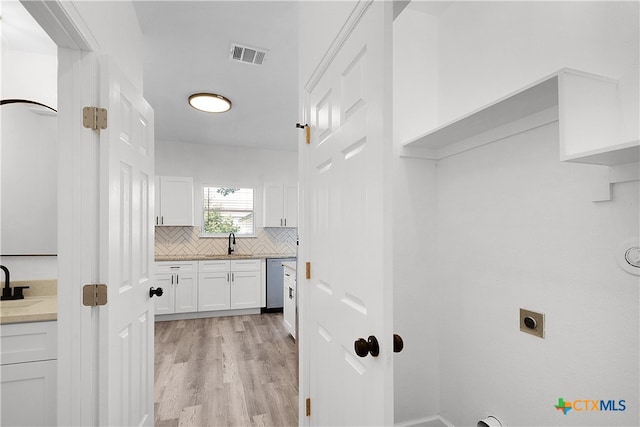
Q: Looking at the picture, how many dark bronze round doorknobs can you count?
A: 3